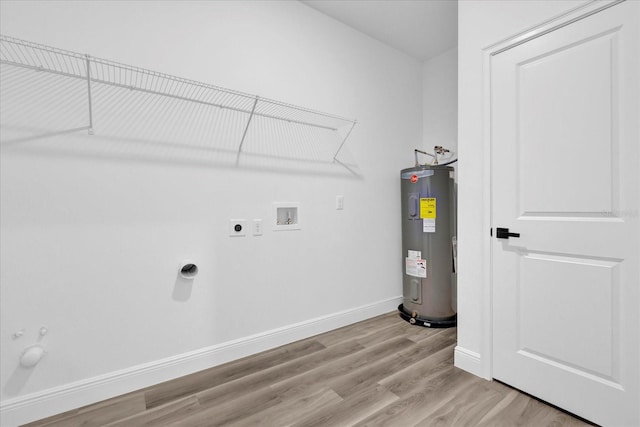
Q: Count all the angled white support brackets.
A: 3